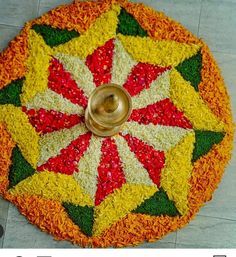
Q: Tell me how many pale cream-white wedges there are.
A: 8